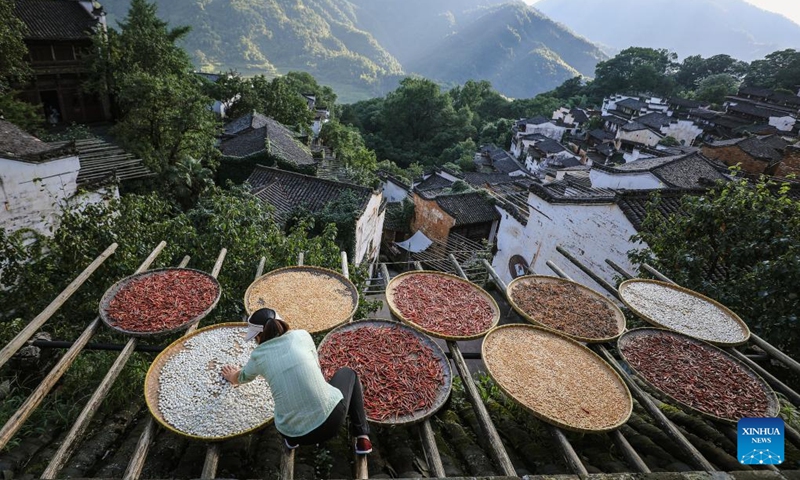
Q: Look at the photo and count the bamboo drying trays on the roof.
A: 9